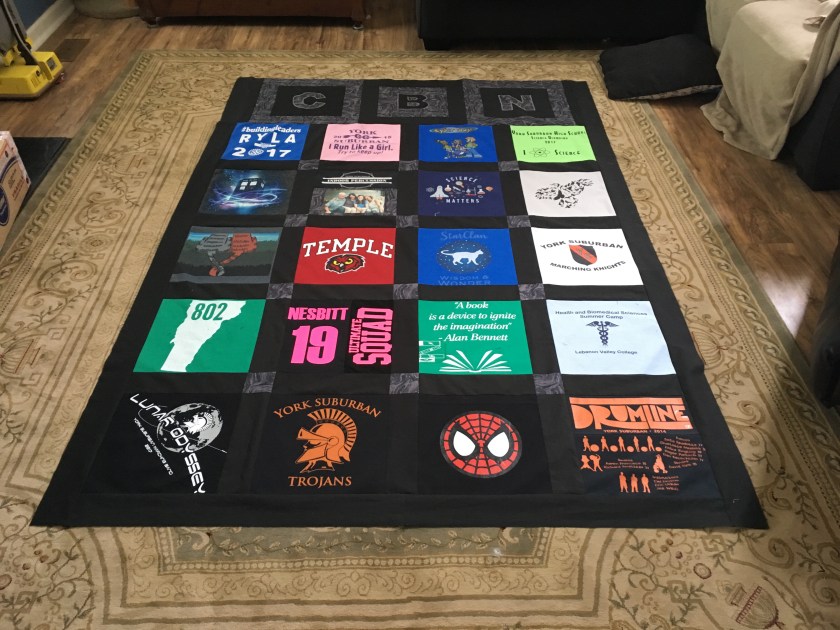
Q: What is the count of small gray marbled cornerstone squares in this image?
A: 12